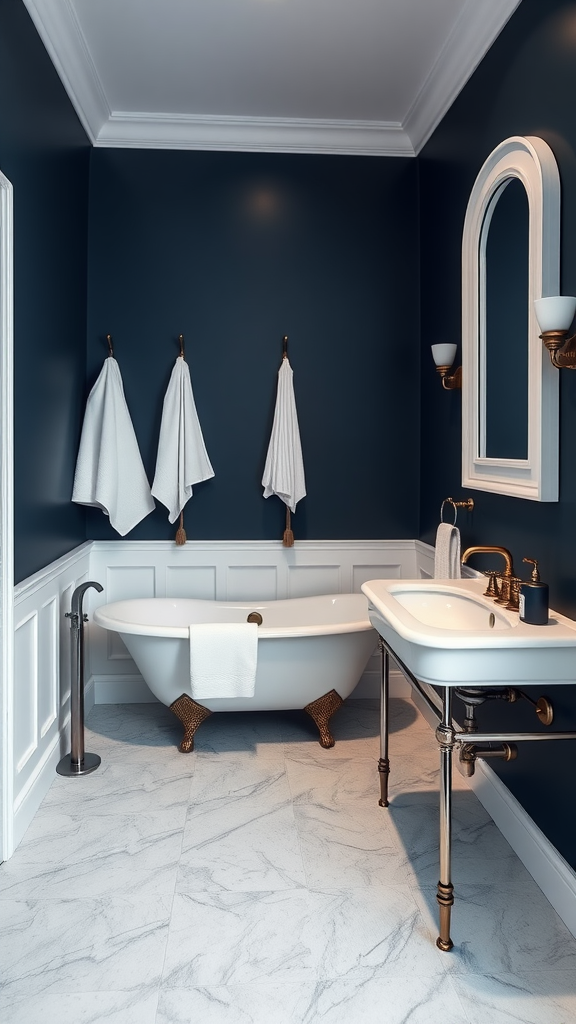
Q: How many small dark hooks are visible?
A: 3